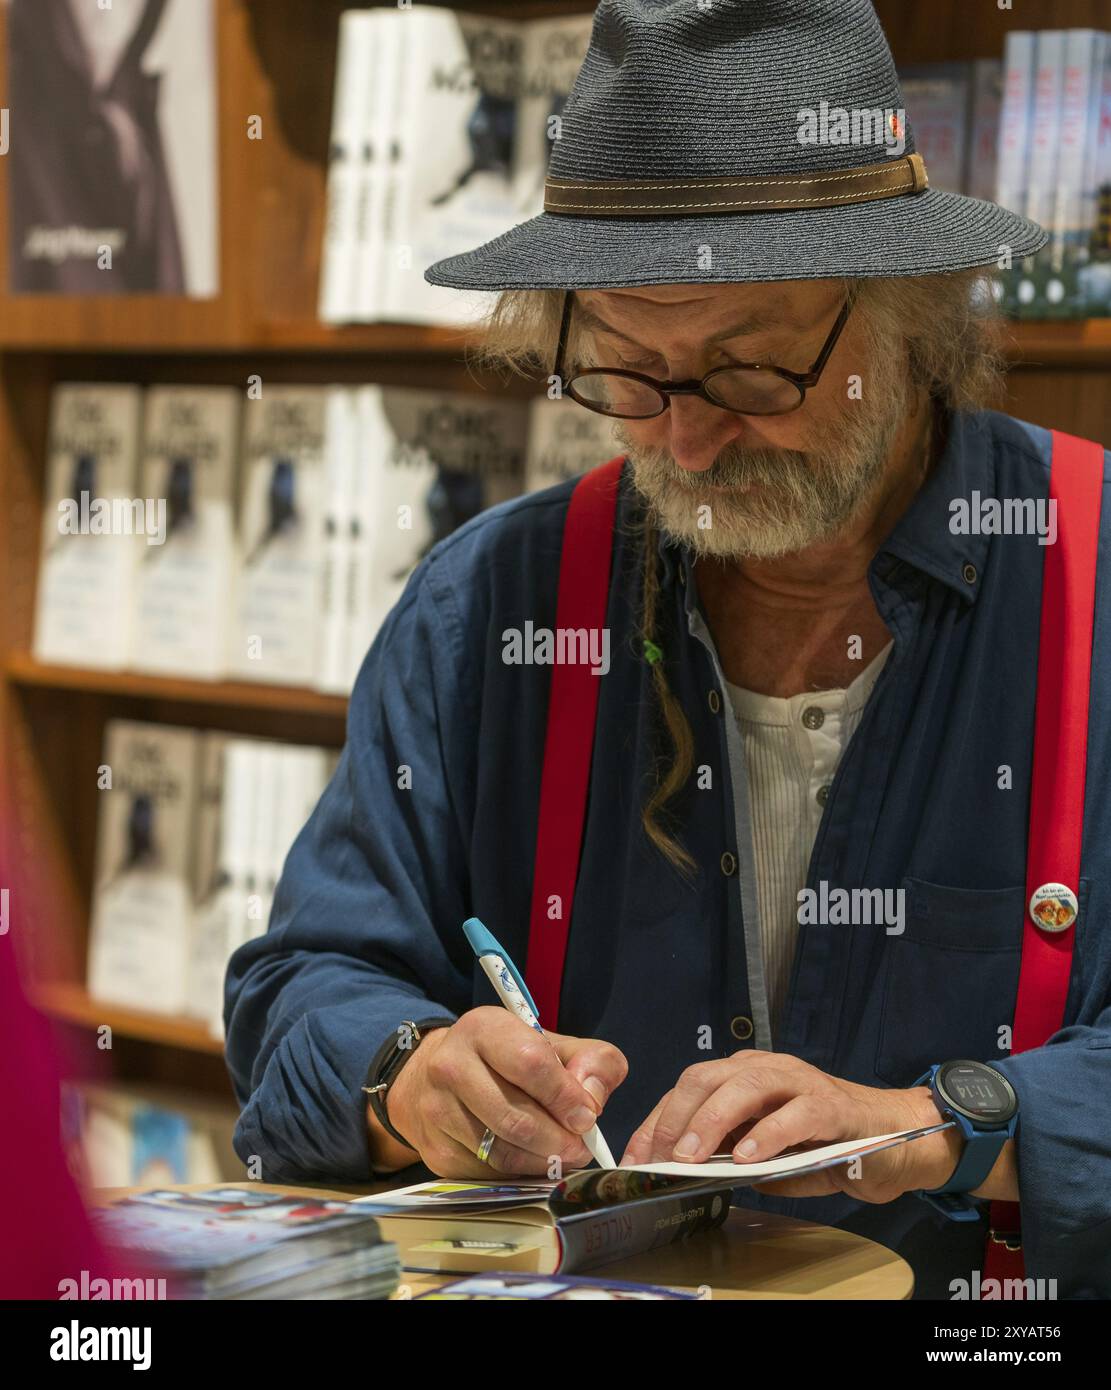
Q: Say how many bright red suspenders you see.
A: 2